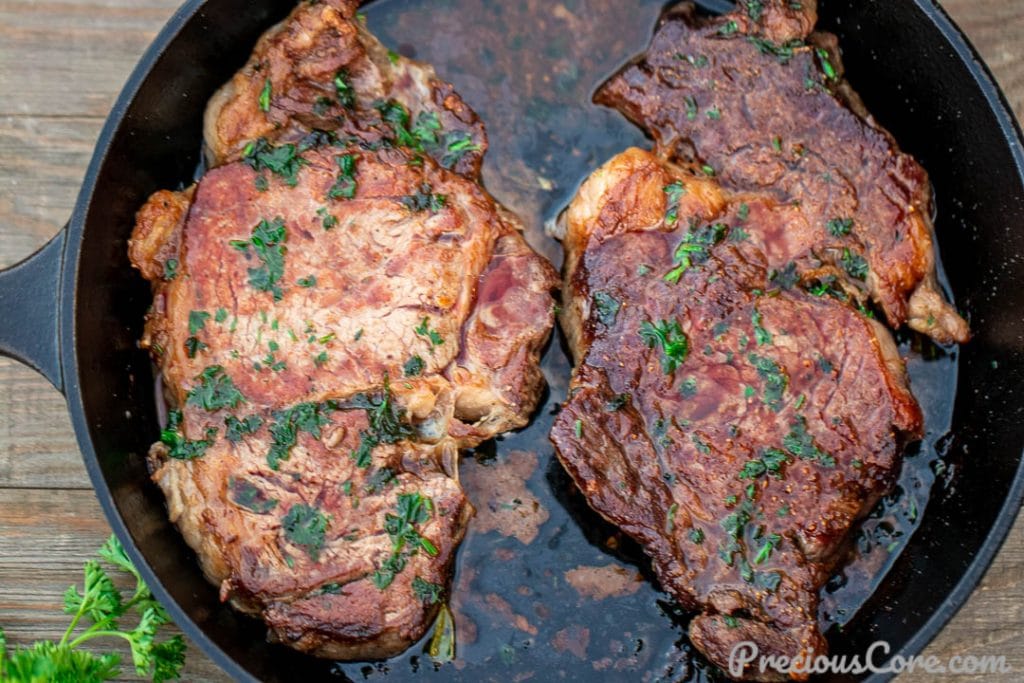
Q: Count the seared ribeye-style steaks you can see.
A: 2